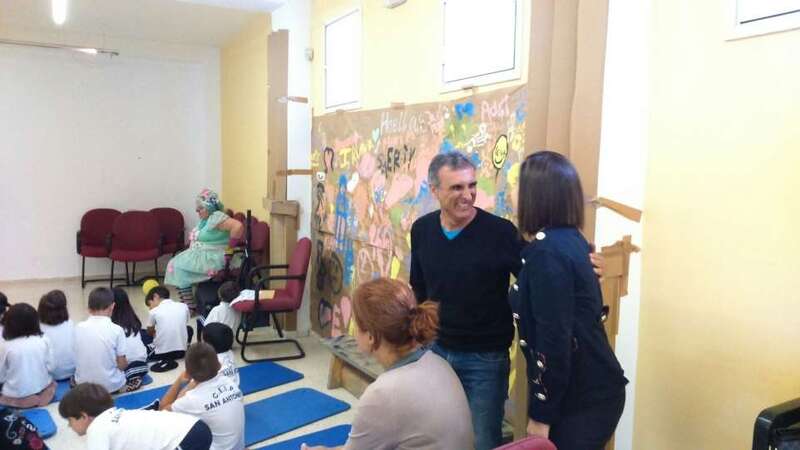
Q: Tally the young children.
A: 10